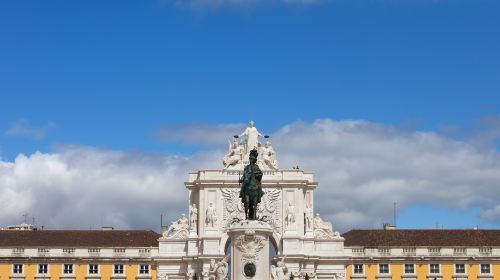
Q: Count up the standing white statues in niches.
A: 4